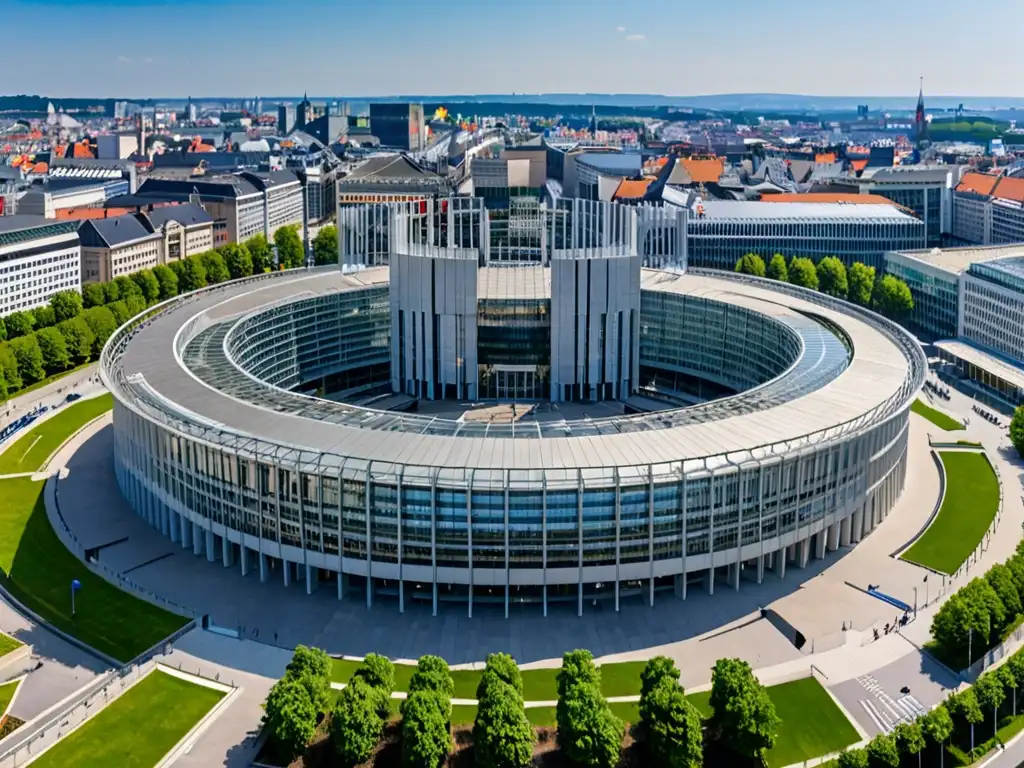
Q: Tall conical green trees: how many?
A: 7